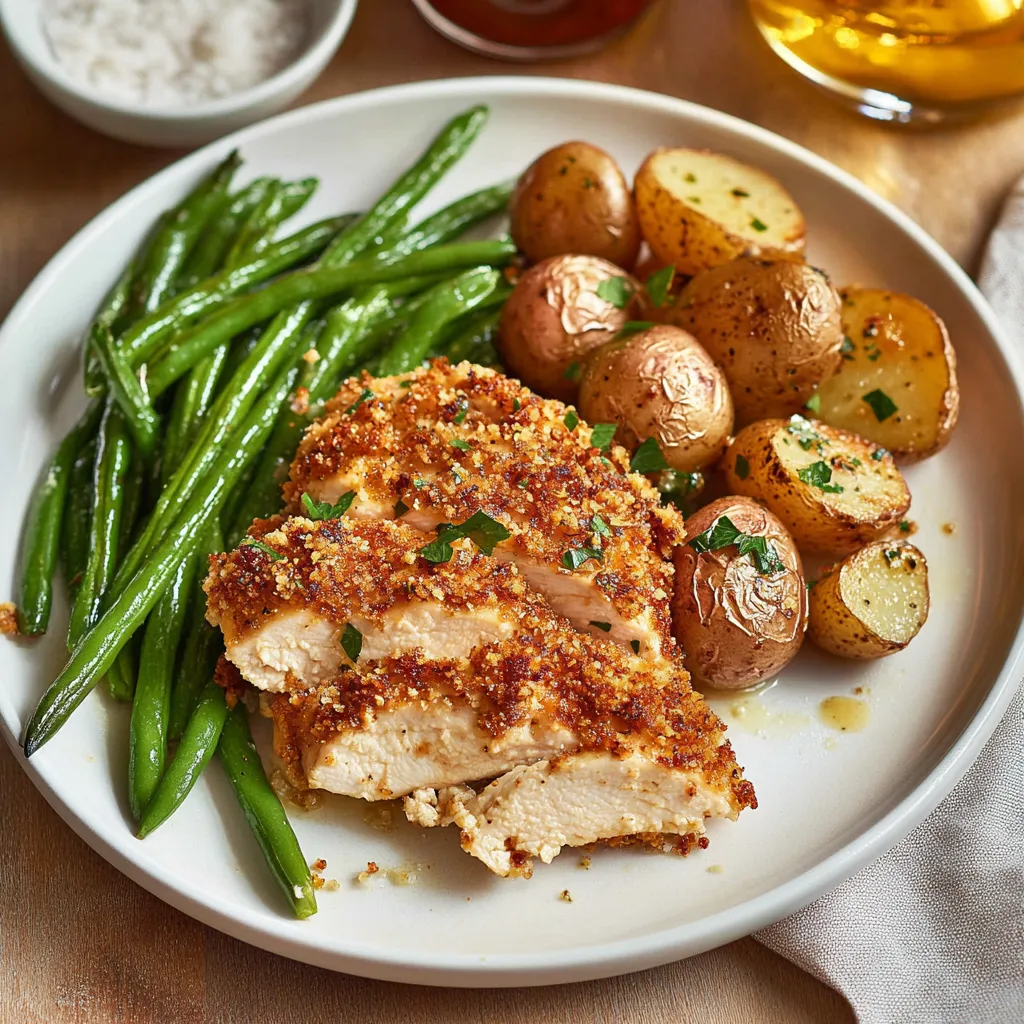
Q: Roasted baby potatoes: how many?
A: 9